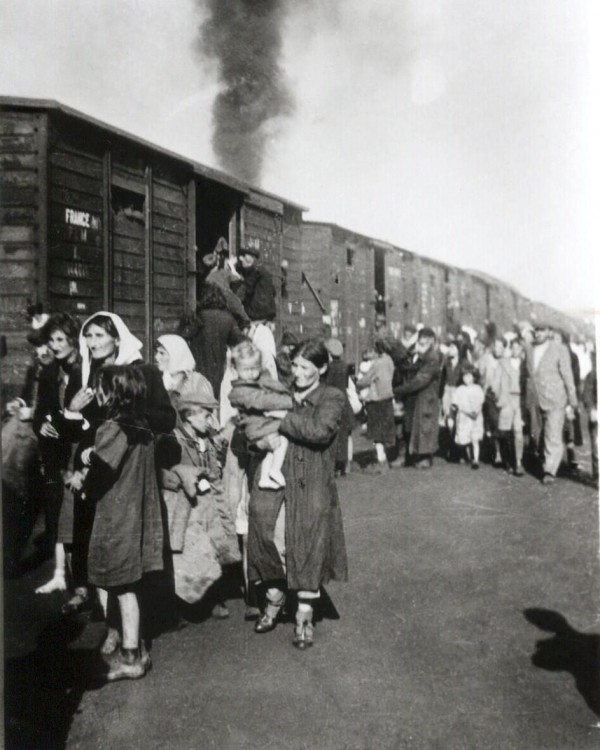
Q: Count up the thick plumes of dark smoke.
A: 1